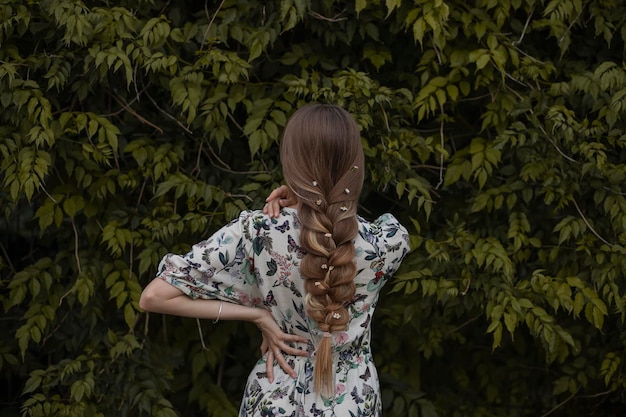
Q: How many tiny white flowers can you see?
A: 10